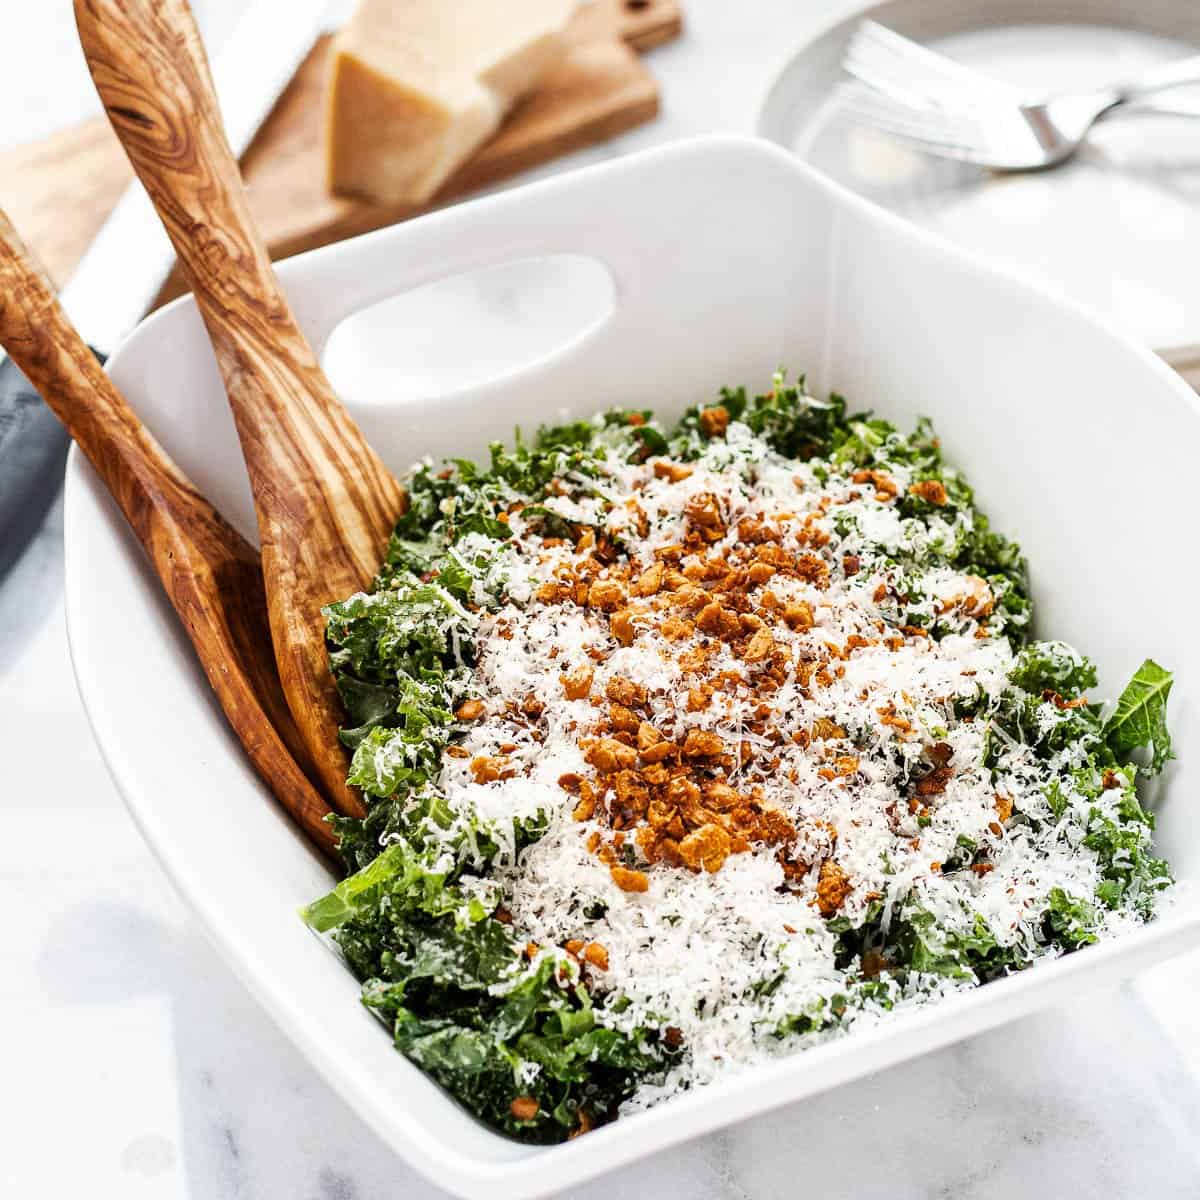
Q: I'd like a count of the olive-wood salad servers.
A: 2